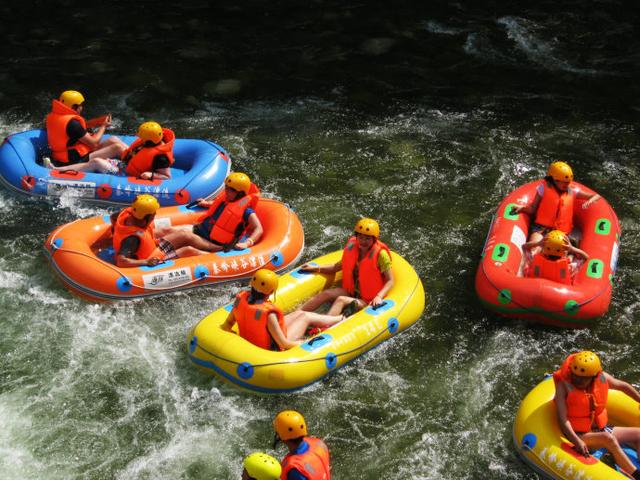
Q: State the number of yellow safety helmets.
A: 11